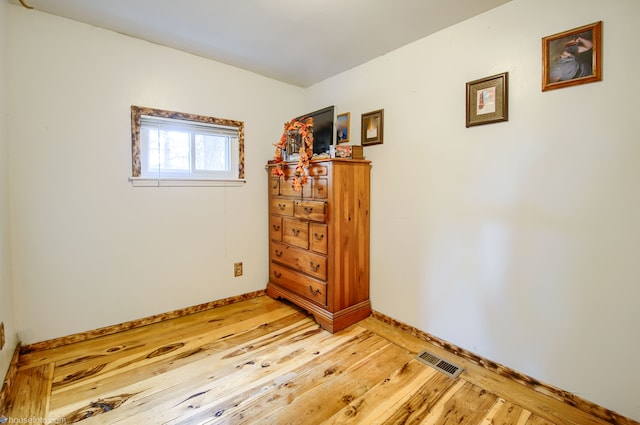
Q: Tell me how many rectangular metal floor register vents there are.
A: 1